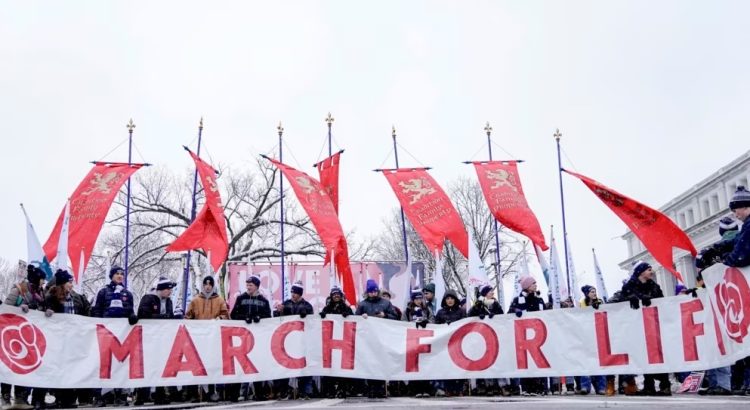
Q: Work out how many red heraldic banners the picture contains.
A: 7